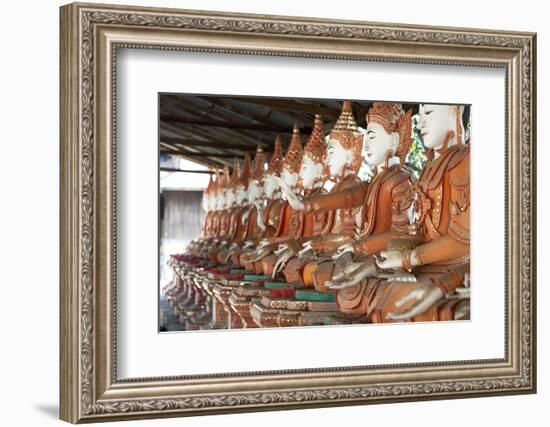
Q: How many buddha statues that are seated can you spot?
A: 12